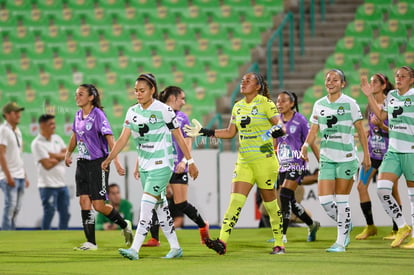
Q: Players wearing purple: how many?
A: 4